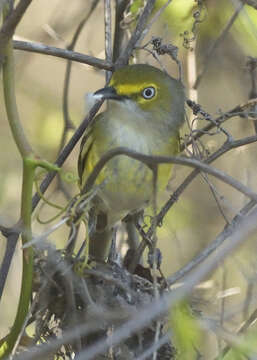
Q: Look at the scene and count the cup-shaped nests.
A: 1